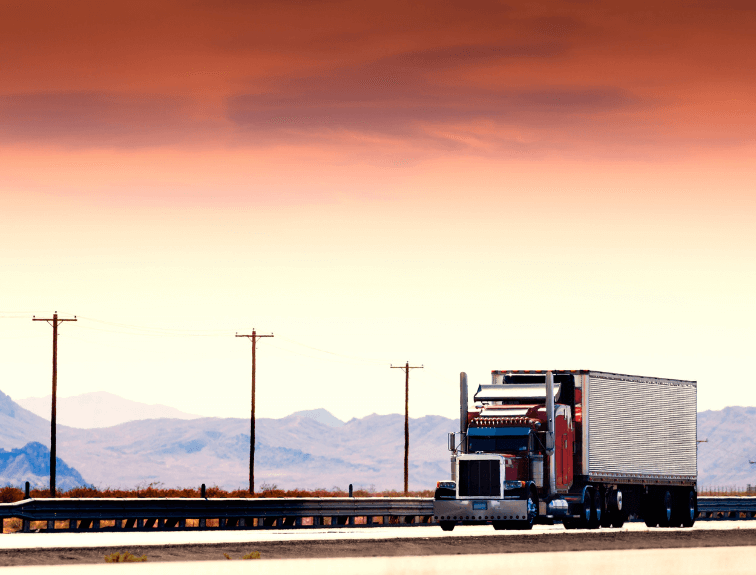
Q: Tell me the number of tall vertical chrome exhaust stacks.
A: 2